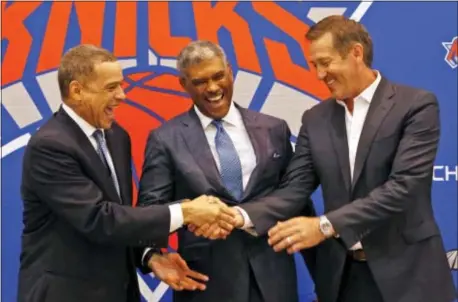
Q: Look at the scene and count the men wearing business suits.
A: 3